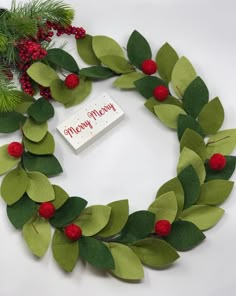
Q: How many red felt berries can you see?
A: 8